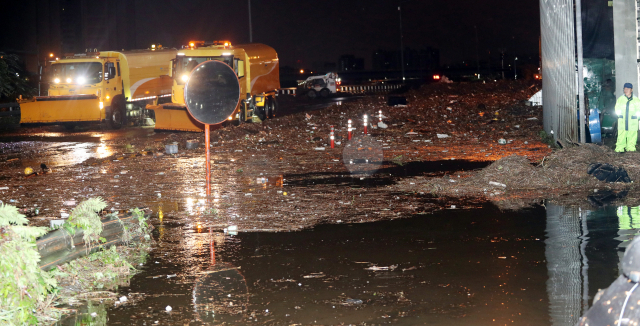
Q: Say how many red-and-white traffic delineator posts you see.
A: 4